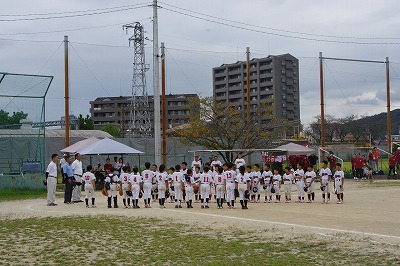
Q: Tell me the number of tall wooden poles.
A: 5